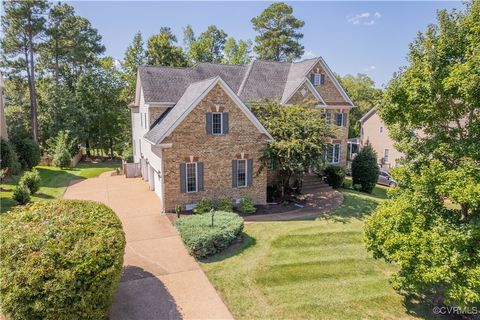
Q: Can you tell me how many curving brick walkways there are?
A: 1